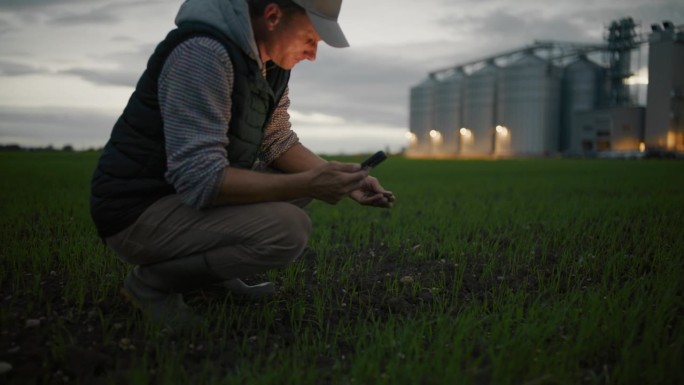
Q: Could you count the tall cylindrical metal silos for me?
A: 5